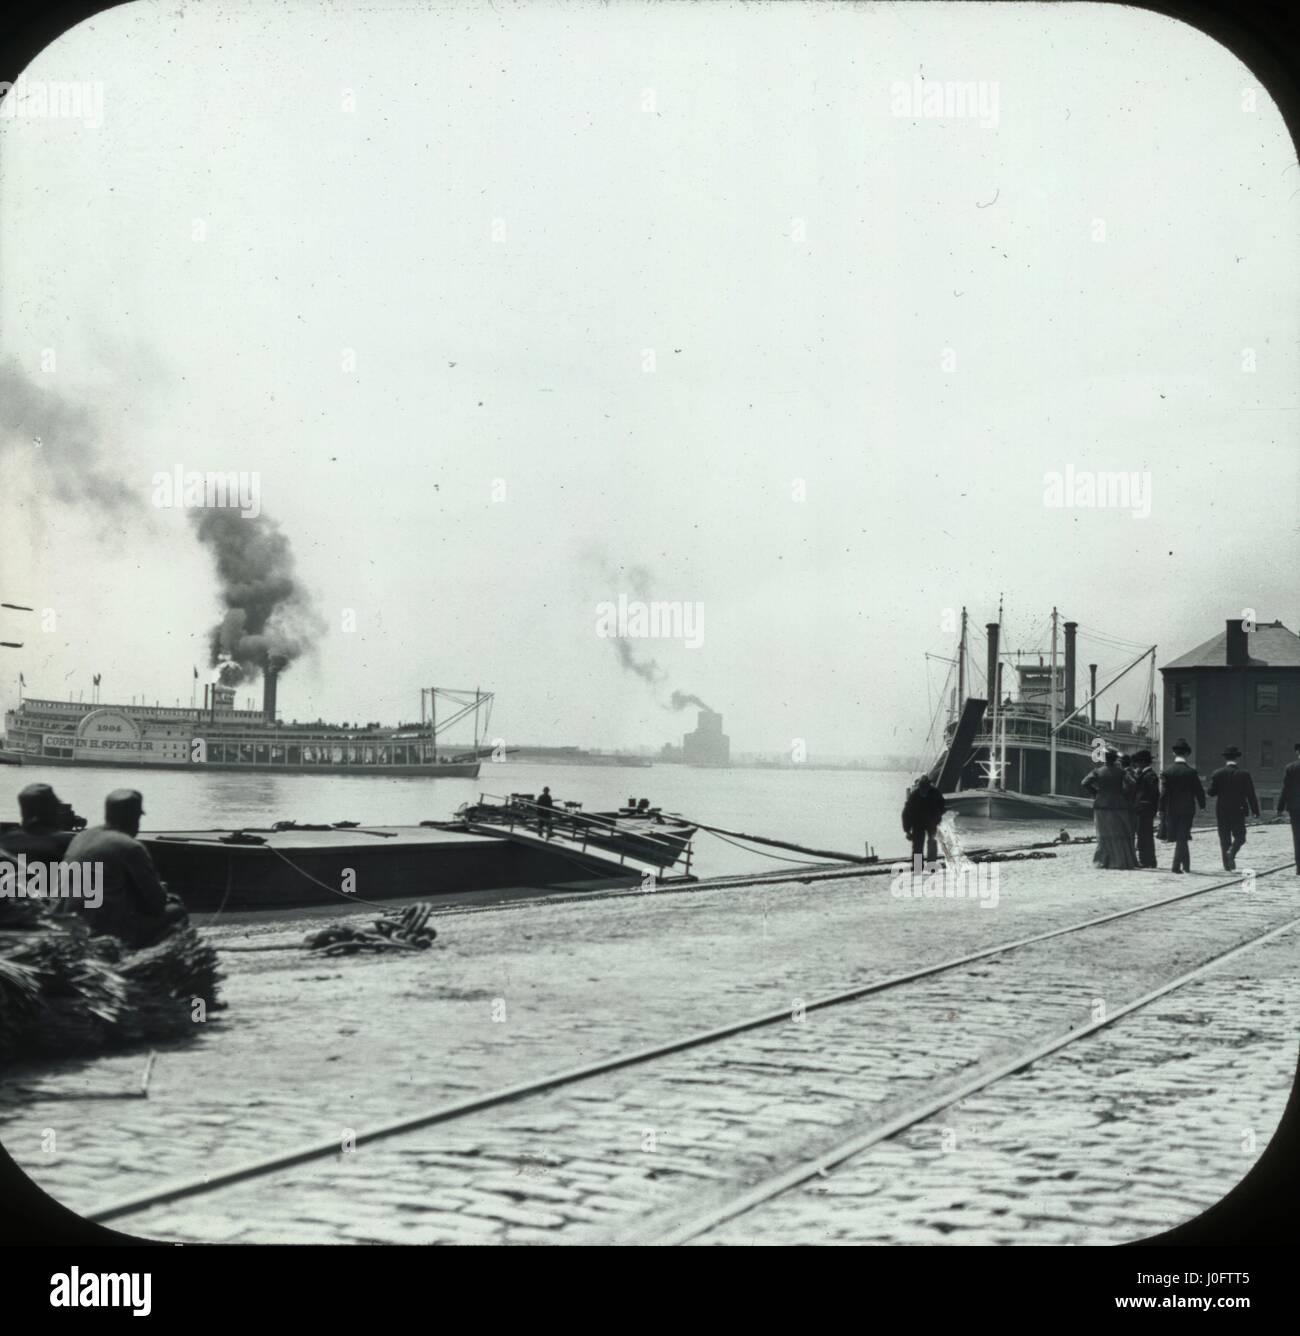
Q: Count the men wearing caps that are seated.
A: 2